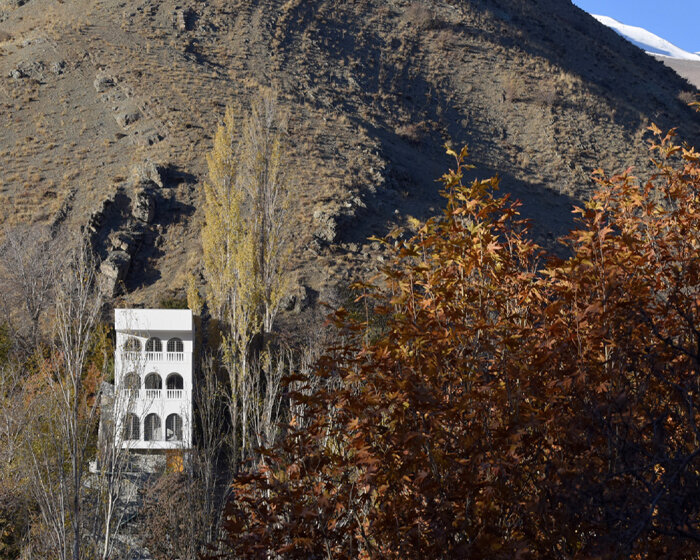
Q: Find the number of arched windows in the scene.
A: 9